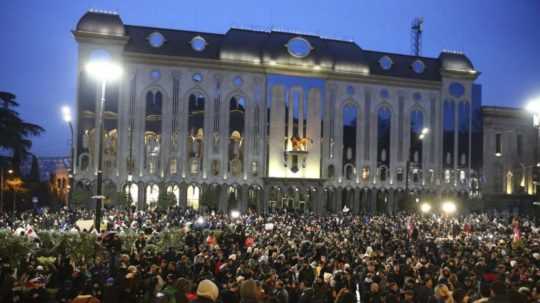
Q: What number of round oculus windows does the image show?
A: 13